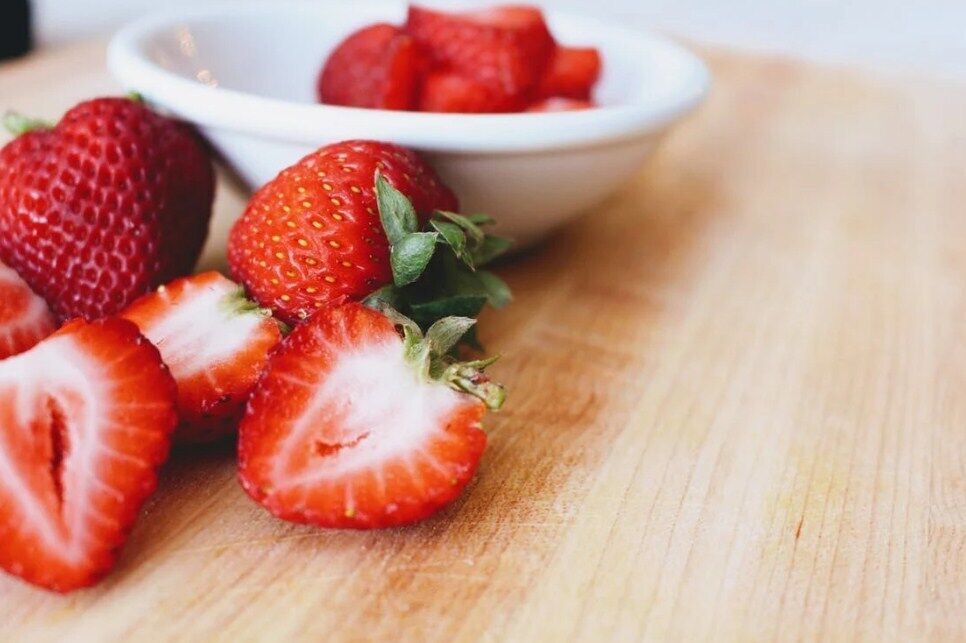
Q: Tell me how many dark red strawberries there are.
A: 1